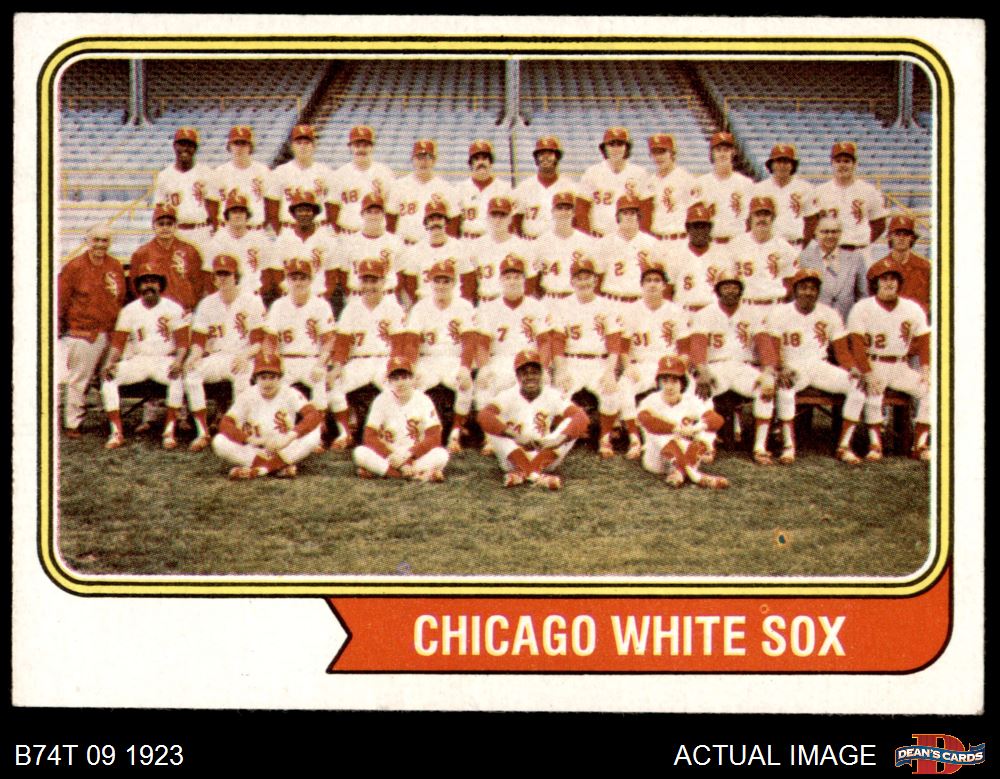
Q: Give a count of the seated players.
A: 15